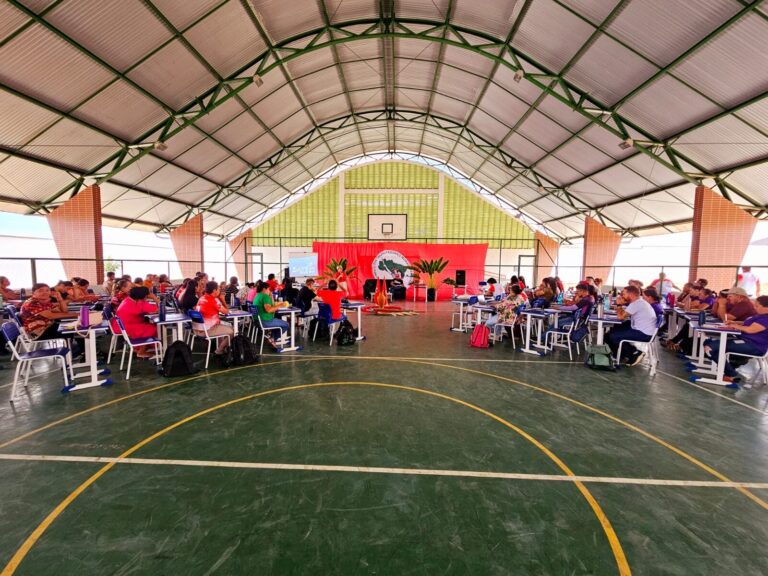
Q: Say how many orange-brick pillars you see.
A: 6